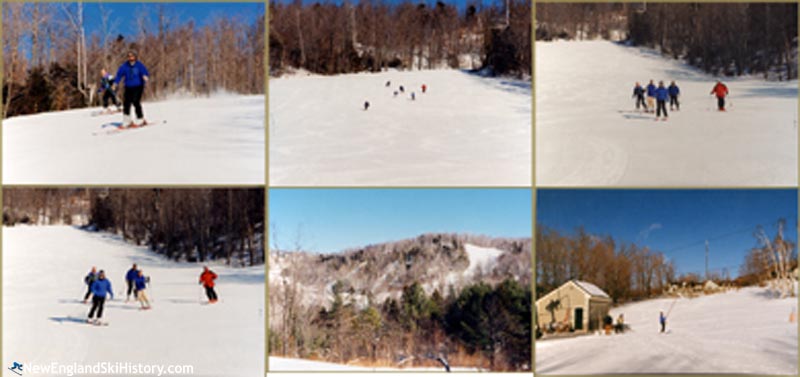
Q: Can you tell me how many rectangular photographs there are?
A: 6